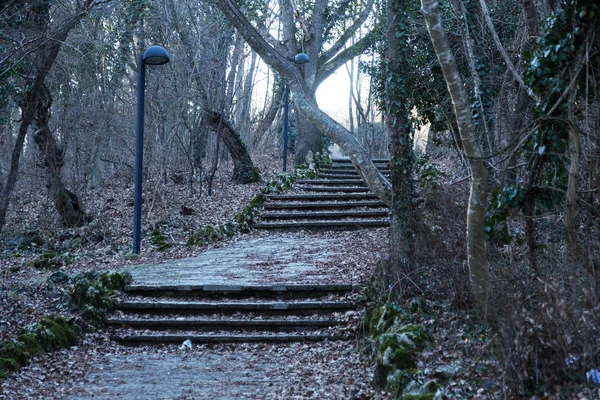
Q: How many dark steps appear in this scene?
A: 14